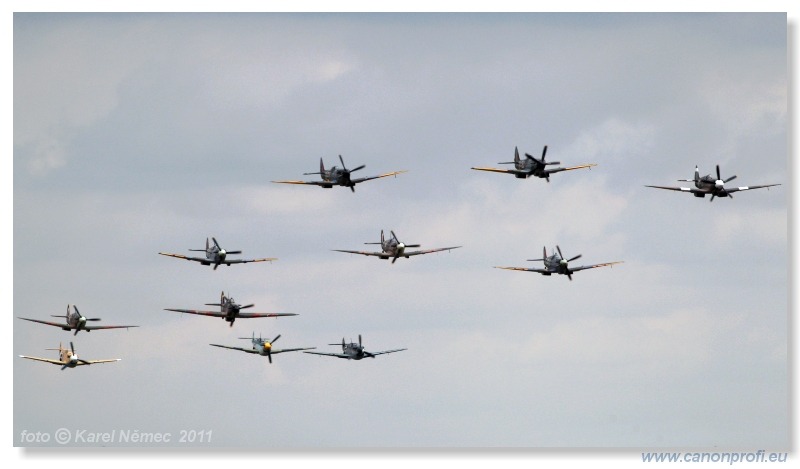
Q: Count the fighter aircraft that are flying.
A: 11